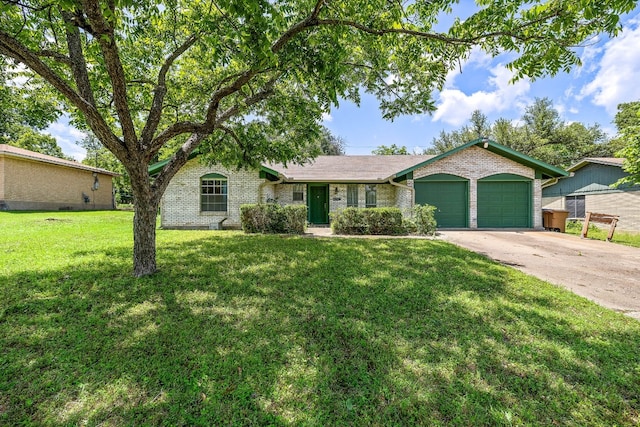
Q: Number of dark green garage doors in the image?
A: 2